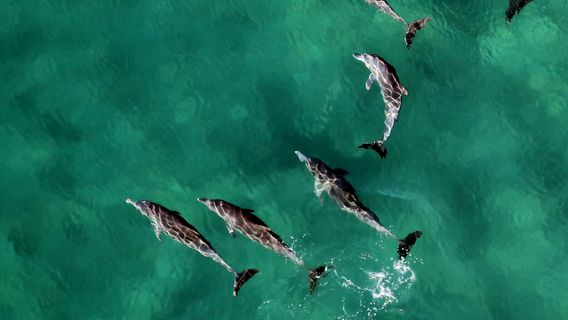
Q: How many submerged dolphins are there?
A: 6